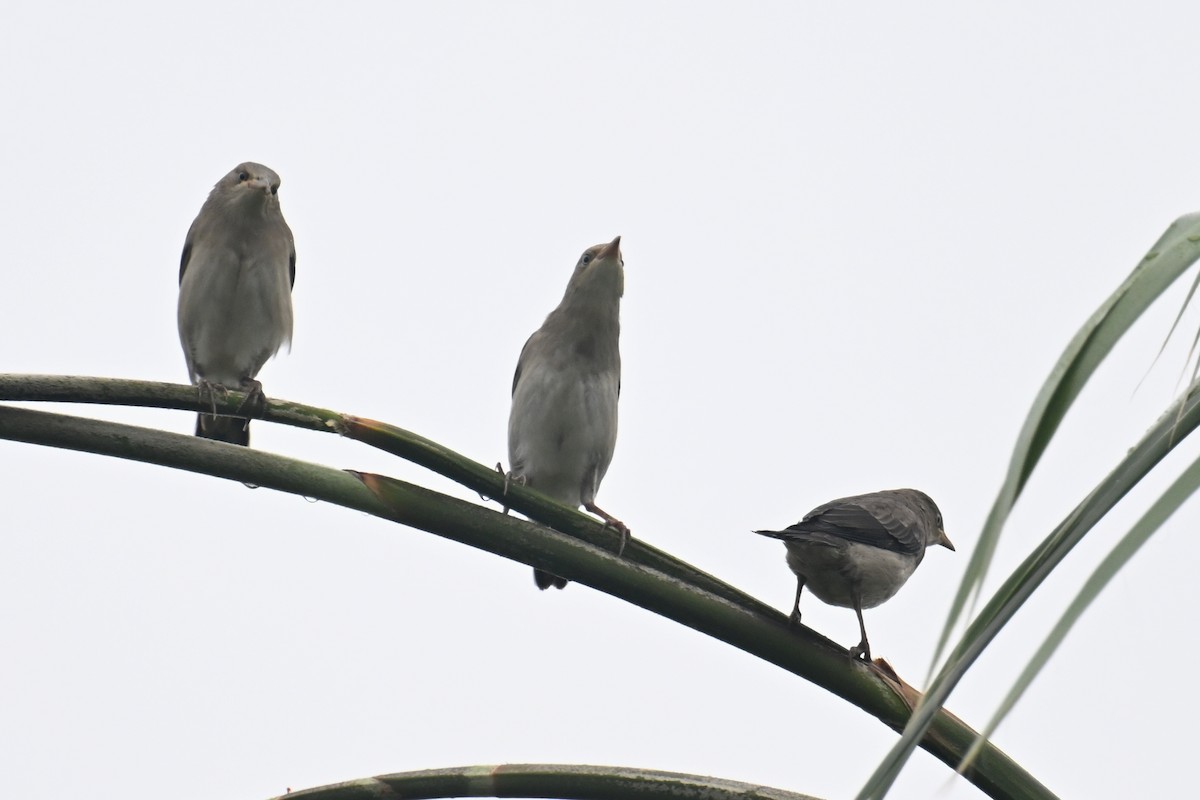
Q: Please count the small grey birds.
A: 3